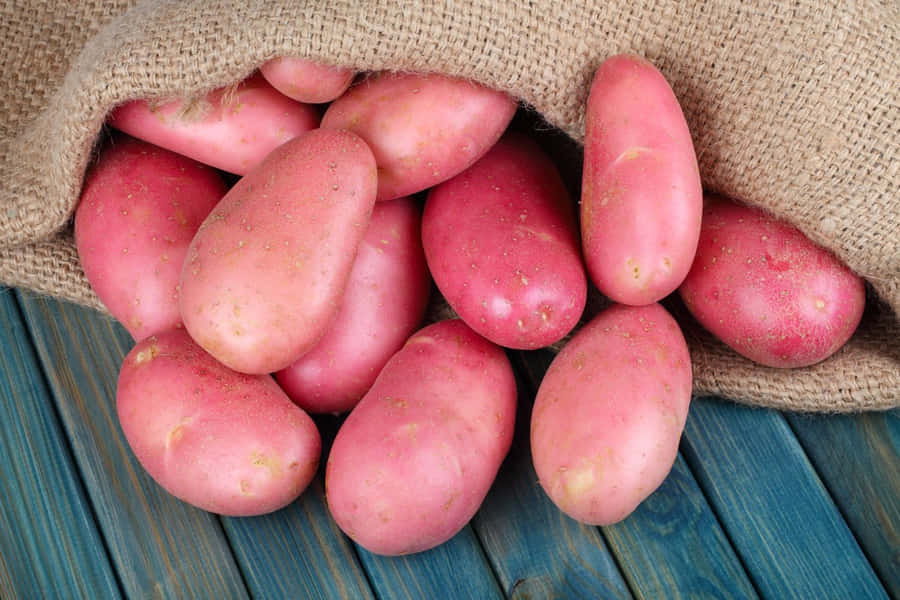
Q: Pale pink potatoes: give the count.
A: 12